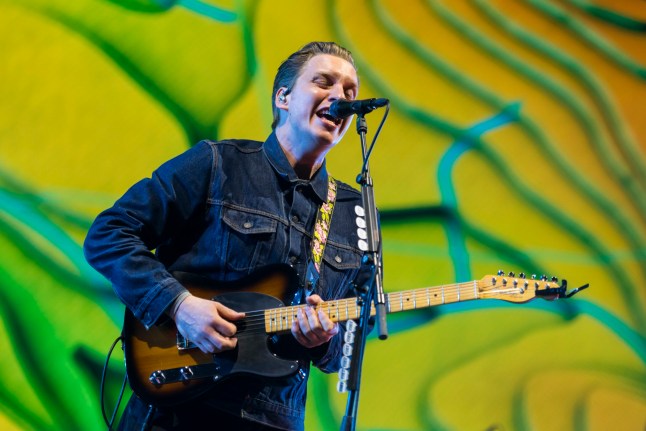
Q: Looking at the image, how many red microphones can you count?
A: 0